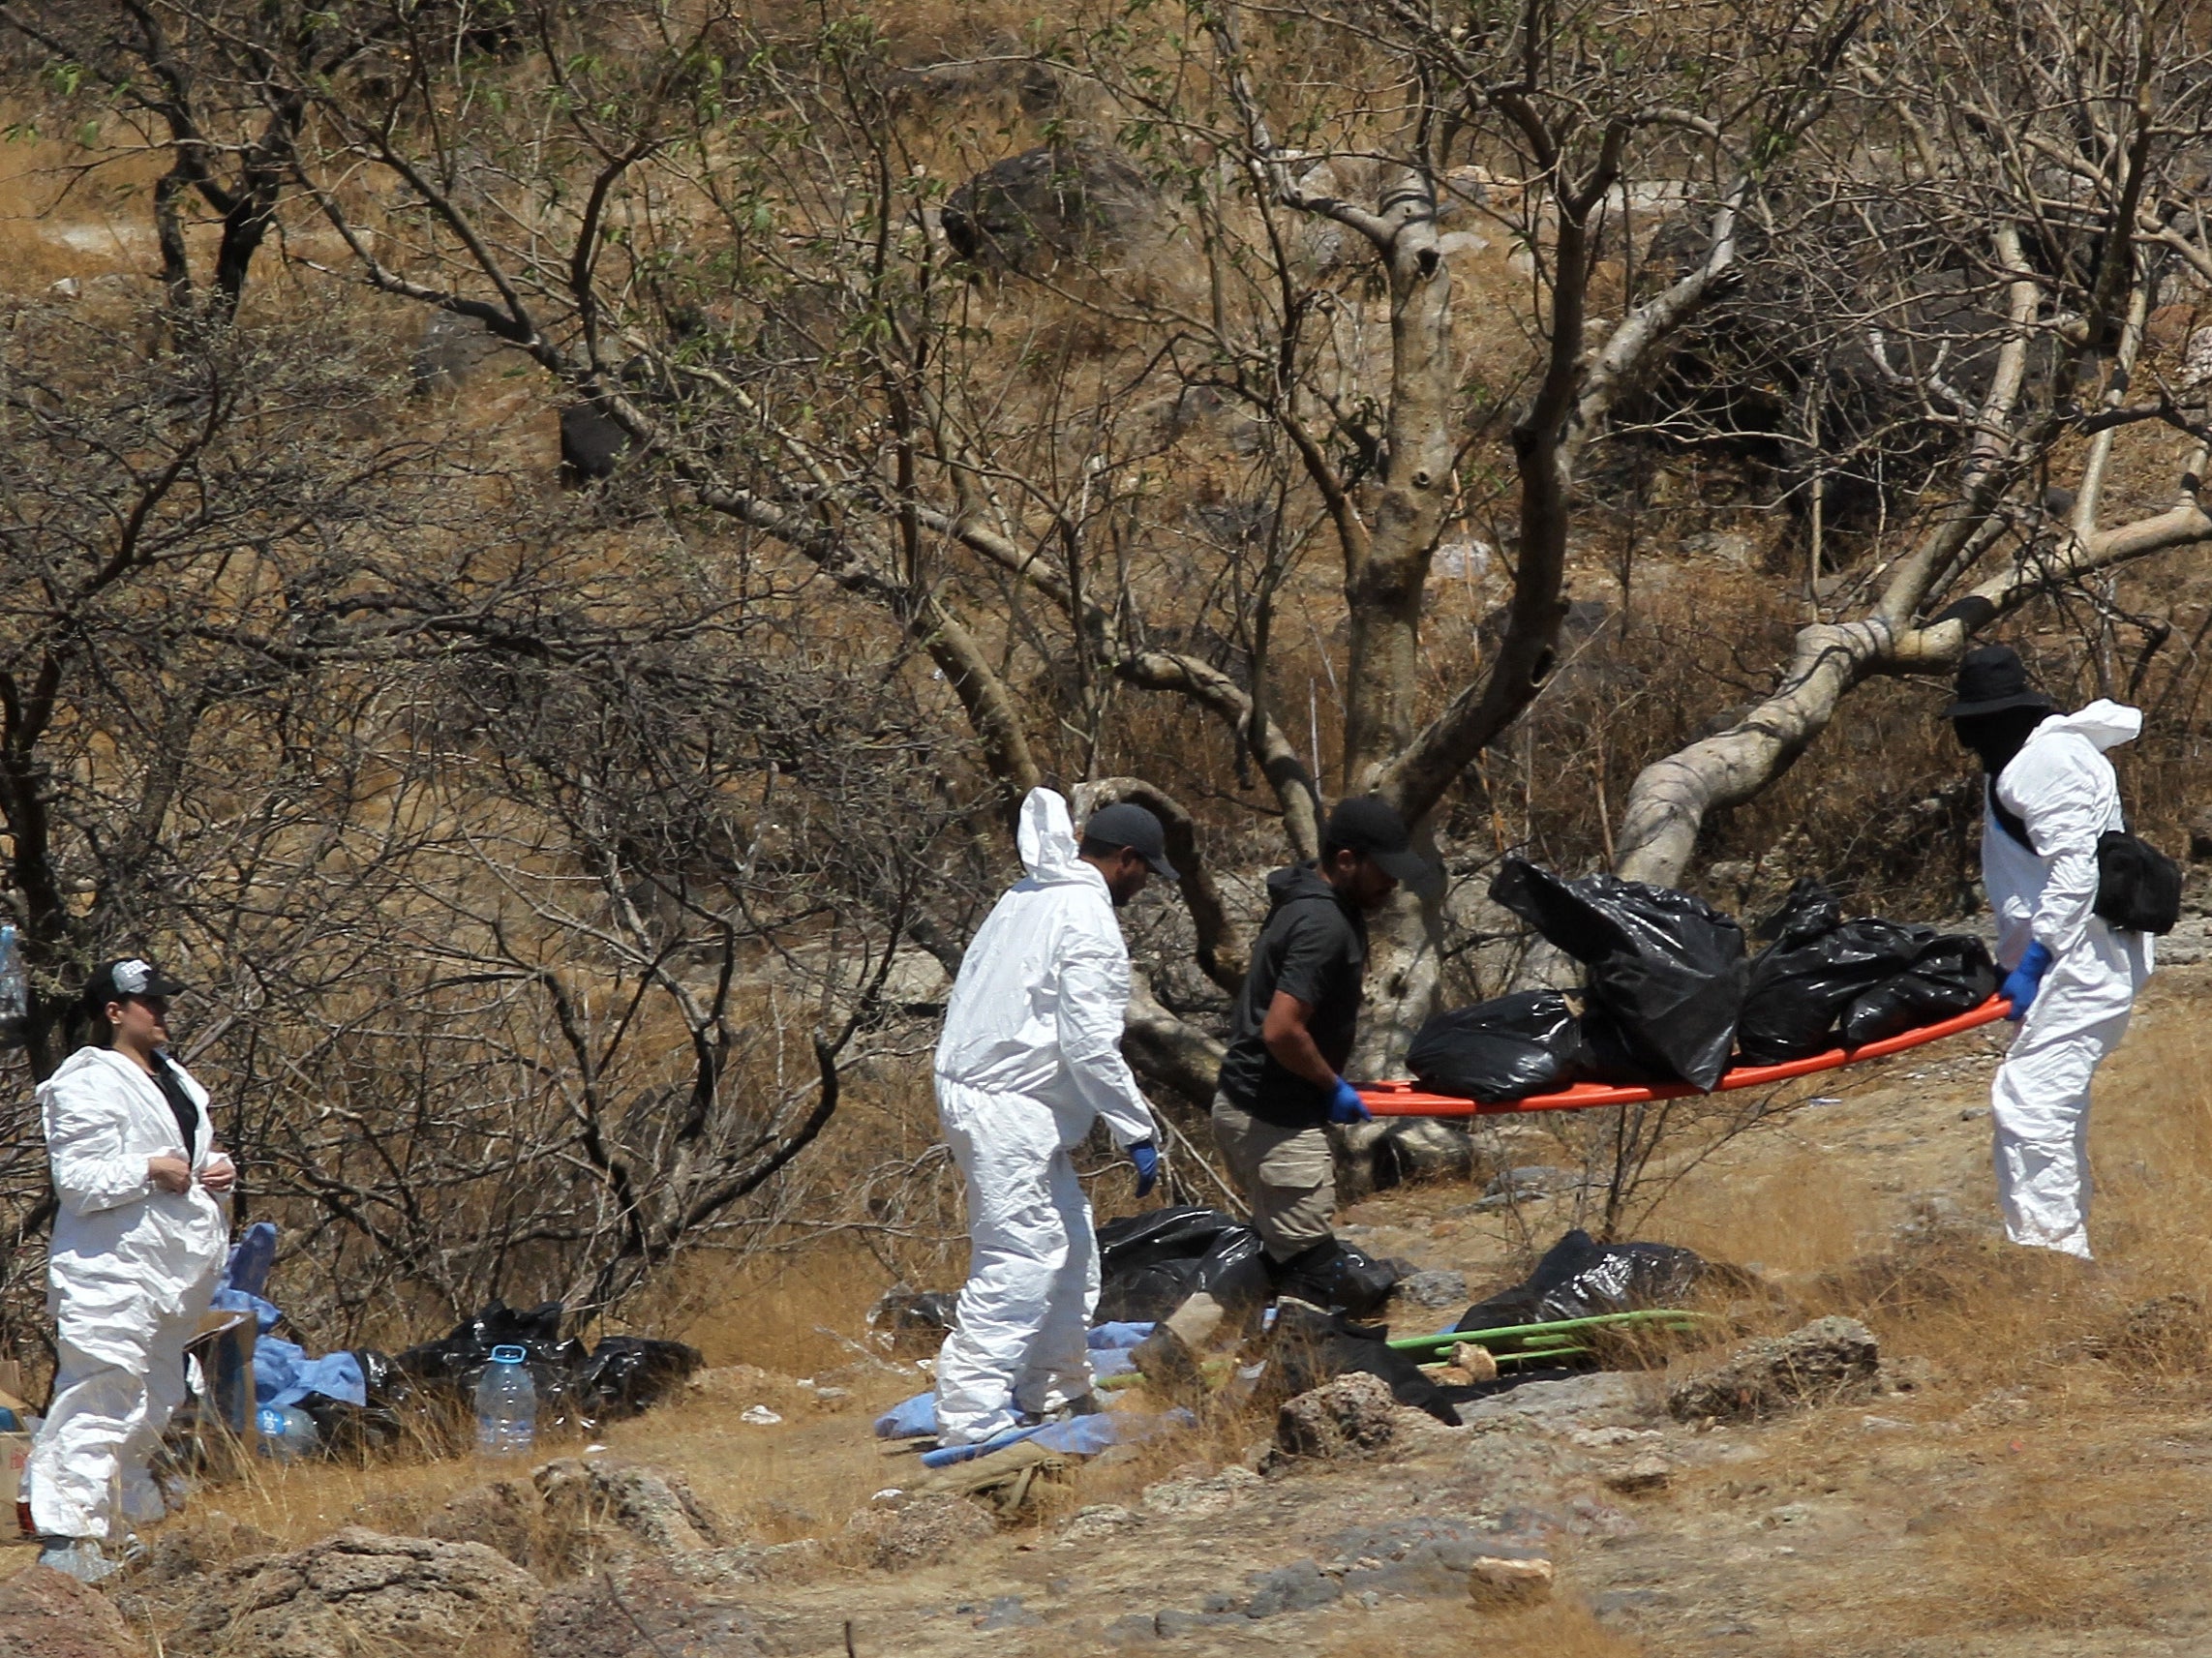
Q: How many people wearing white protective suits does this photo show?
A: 3